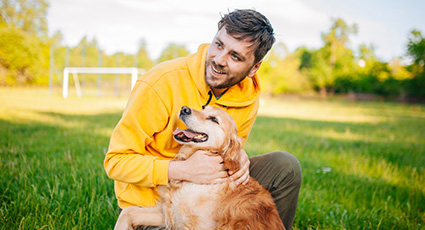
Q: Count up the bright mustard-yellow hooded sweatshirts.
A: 1